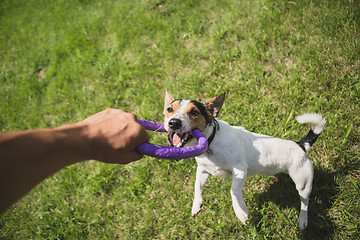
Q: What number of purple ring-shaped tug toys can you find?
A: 1